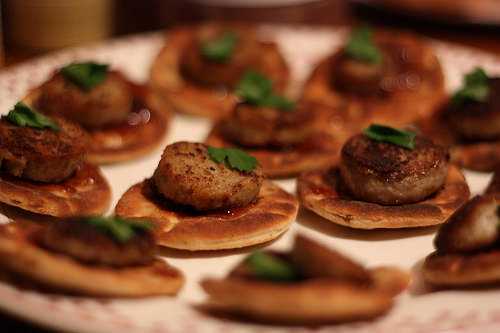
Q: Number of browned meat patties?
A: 11